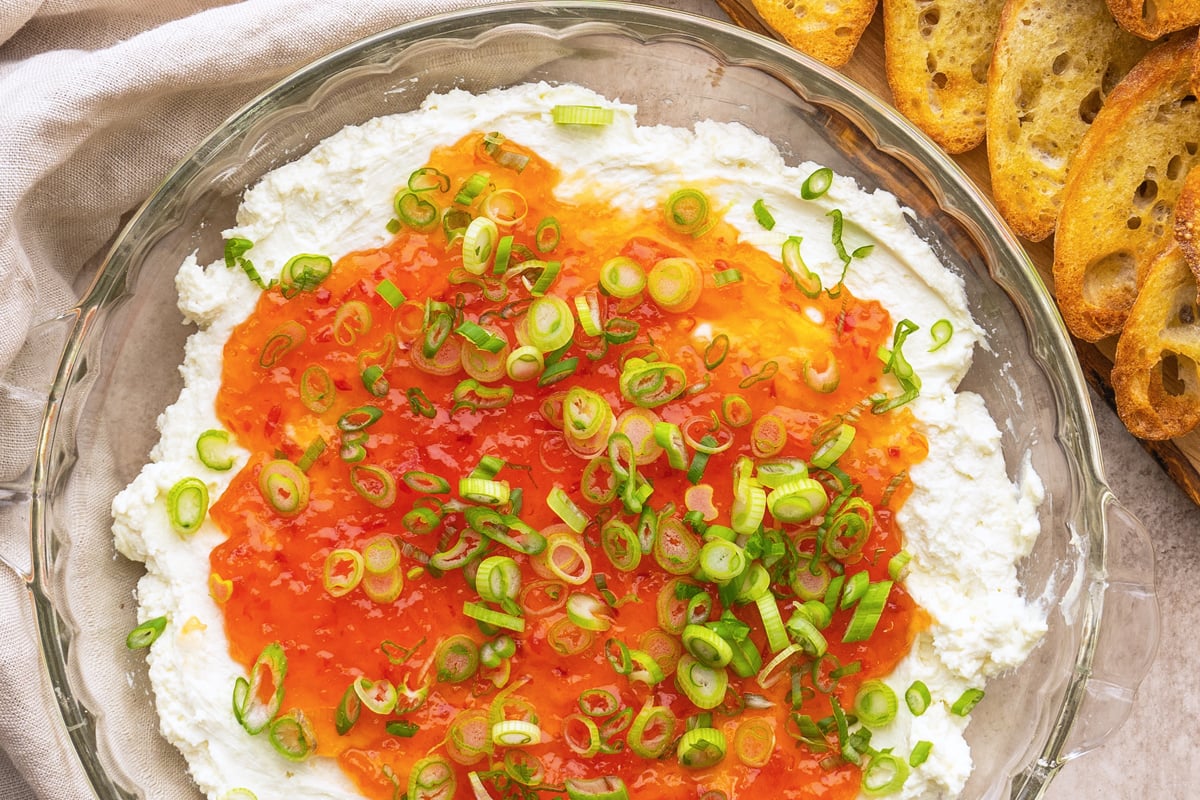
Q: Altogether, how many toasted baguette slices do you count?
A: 7